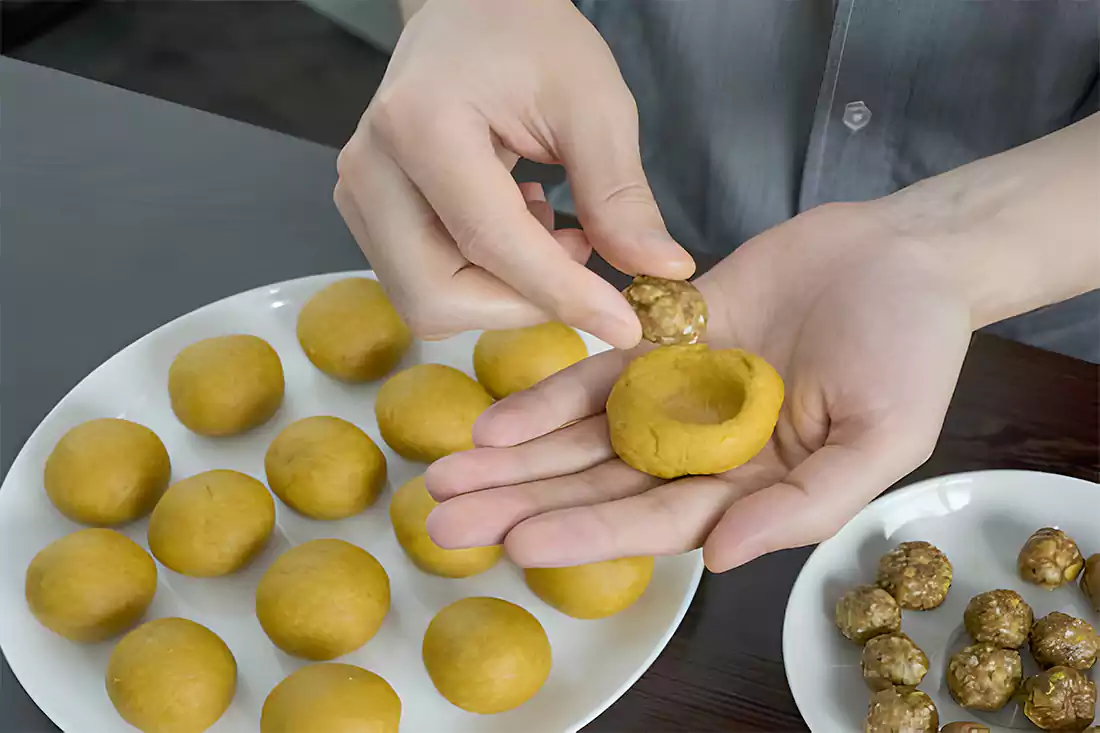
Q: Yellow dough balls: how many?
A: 15